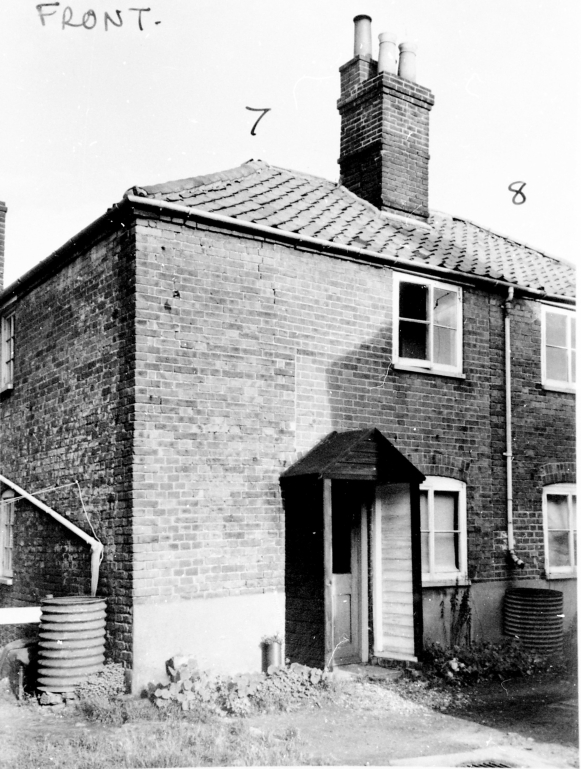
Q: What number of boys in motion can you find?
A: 0